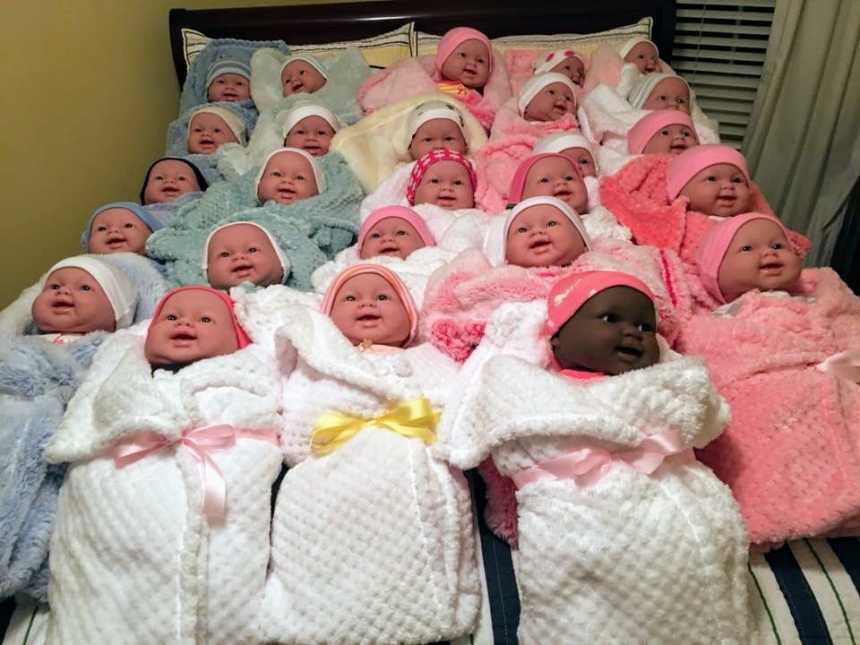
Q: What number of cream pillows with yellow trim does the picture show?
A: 2